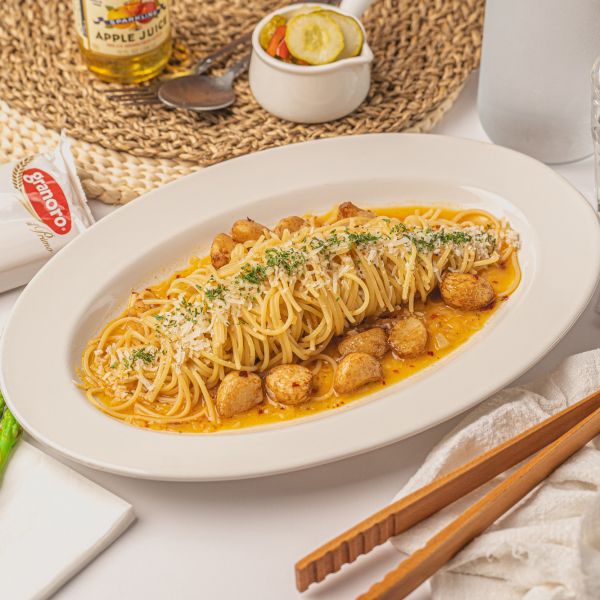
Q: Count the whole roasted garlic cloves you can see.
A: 10